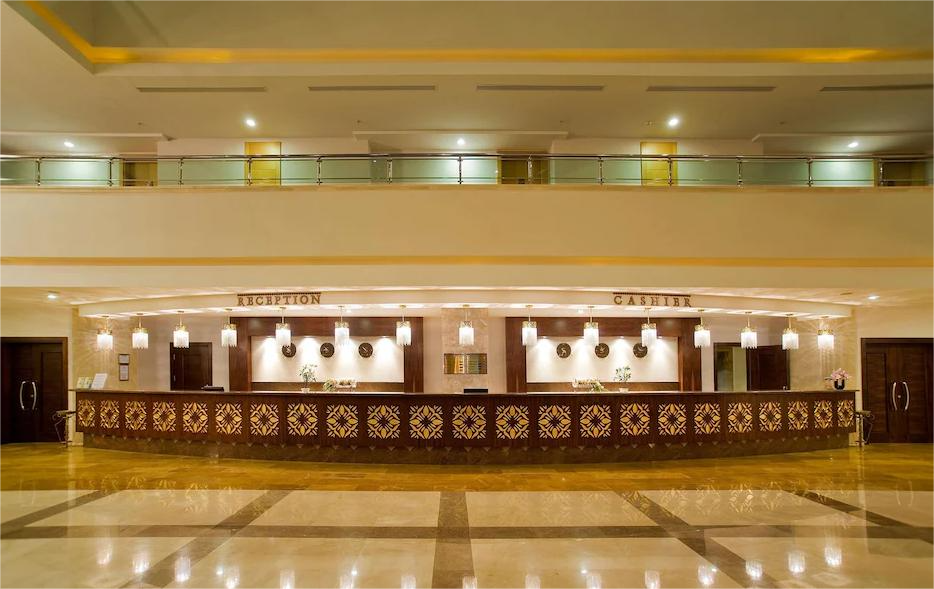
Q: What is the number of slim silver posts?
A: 13